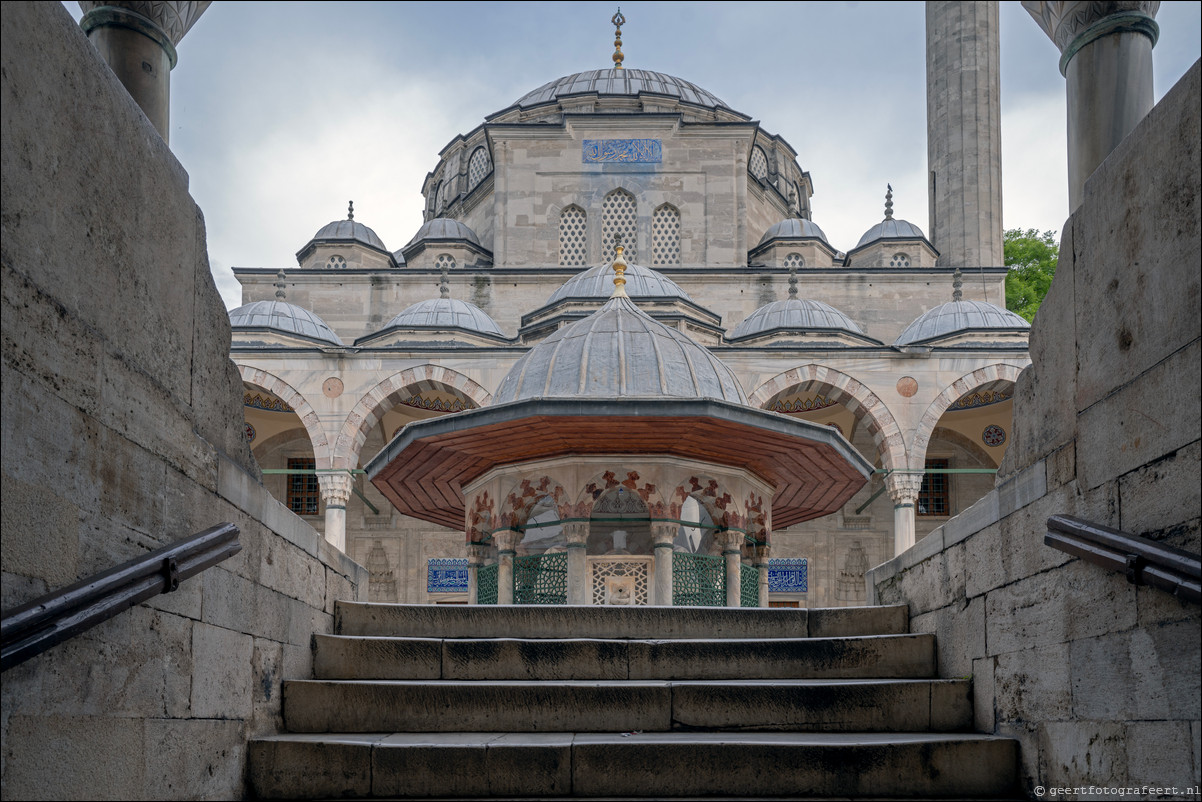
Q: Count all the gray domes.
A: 11